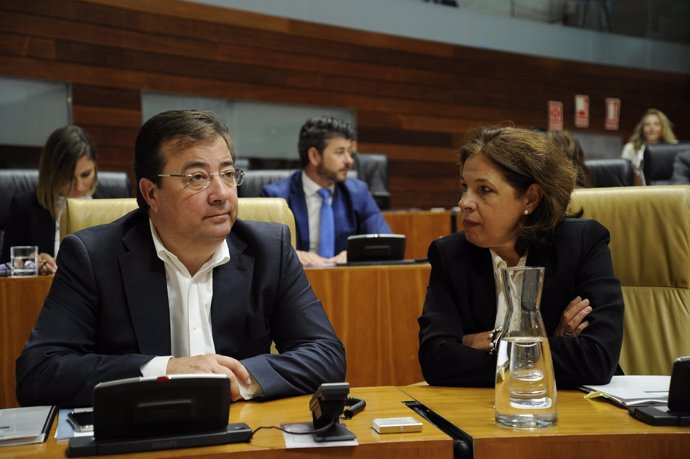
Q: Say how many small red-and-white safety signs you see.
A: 3